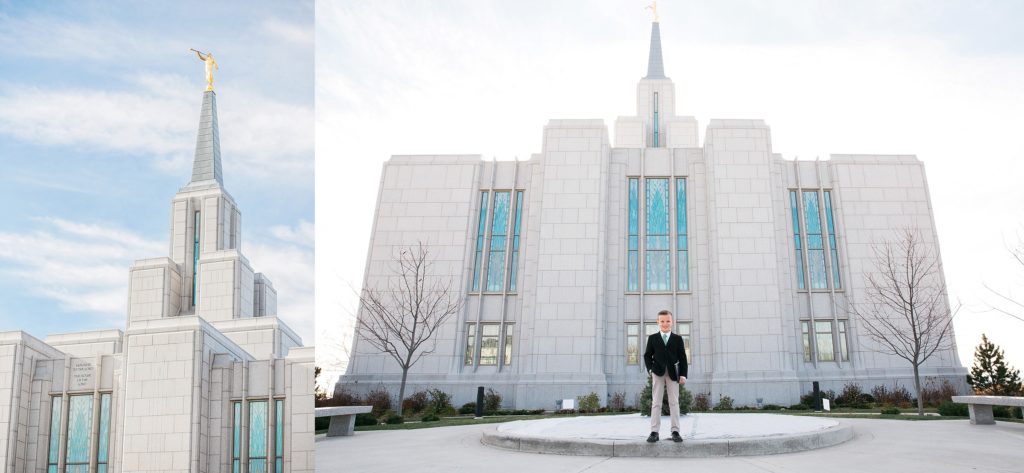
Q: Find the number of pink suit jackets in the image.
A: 0